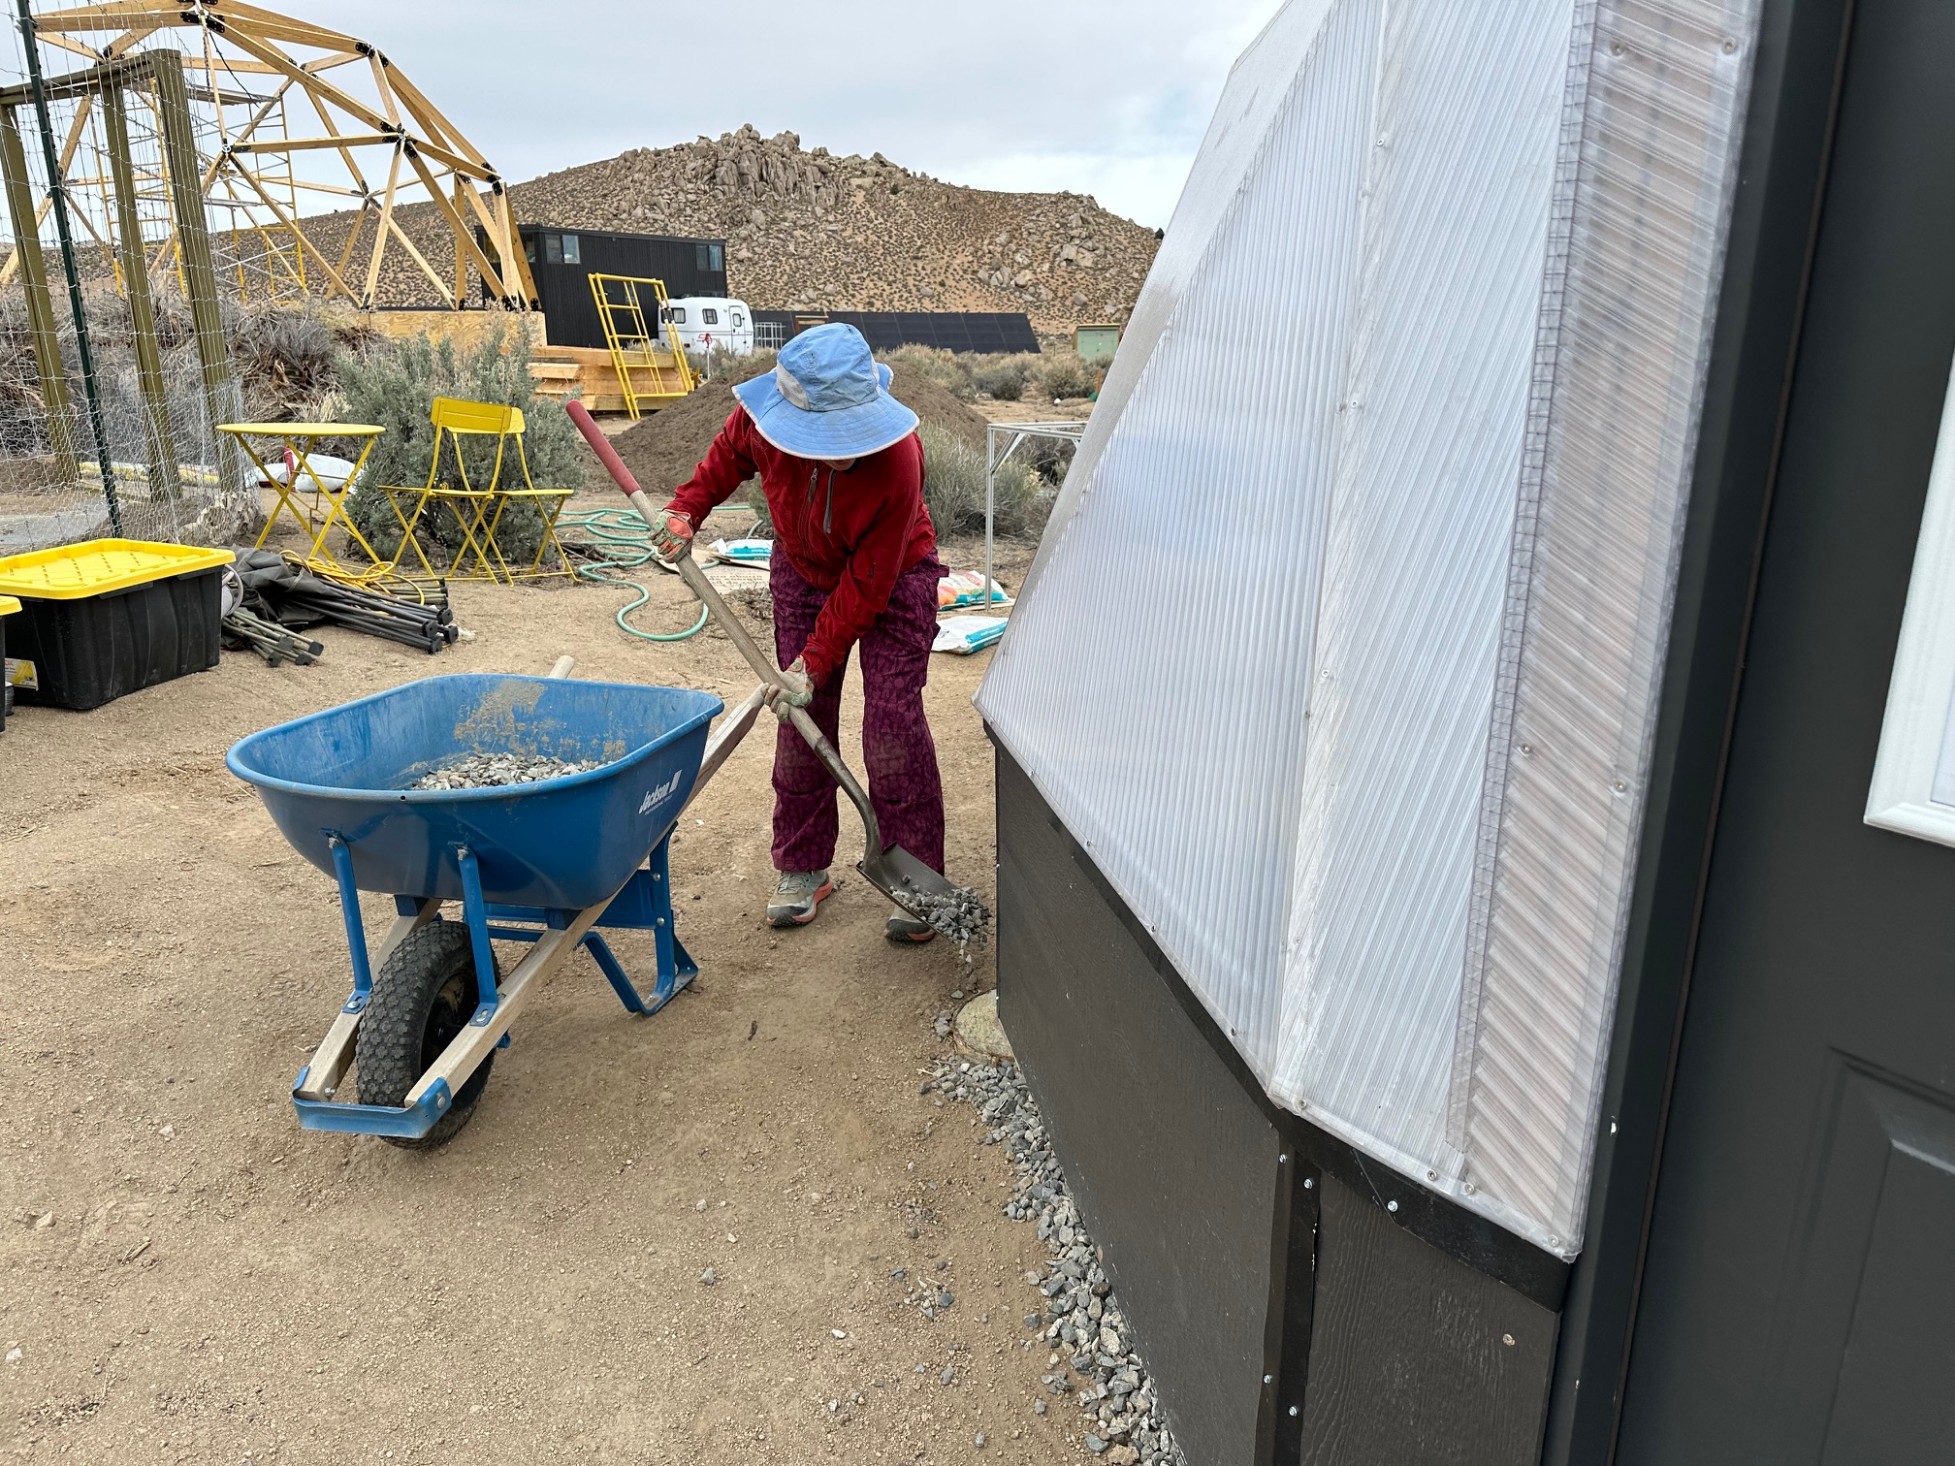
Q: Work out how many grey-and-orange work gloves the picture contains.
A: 2